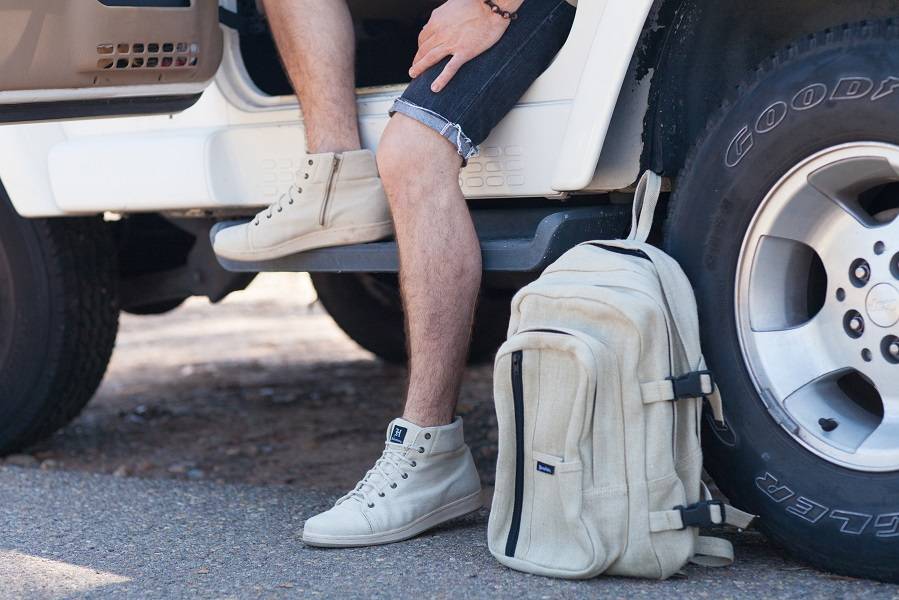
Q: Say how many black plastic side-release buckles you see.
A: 2